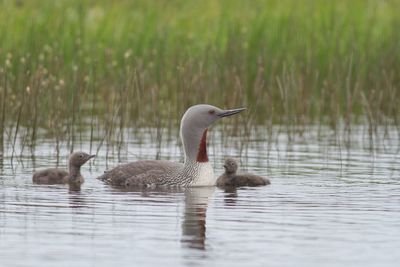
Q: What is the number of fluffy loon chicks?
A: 2